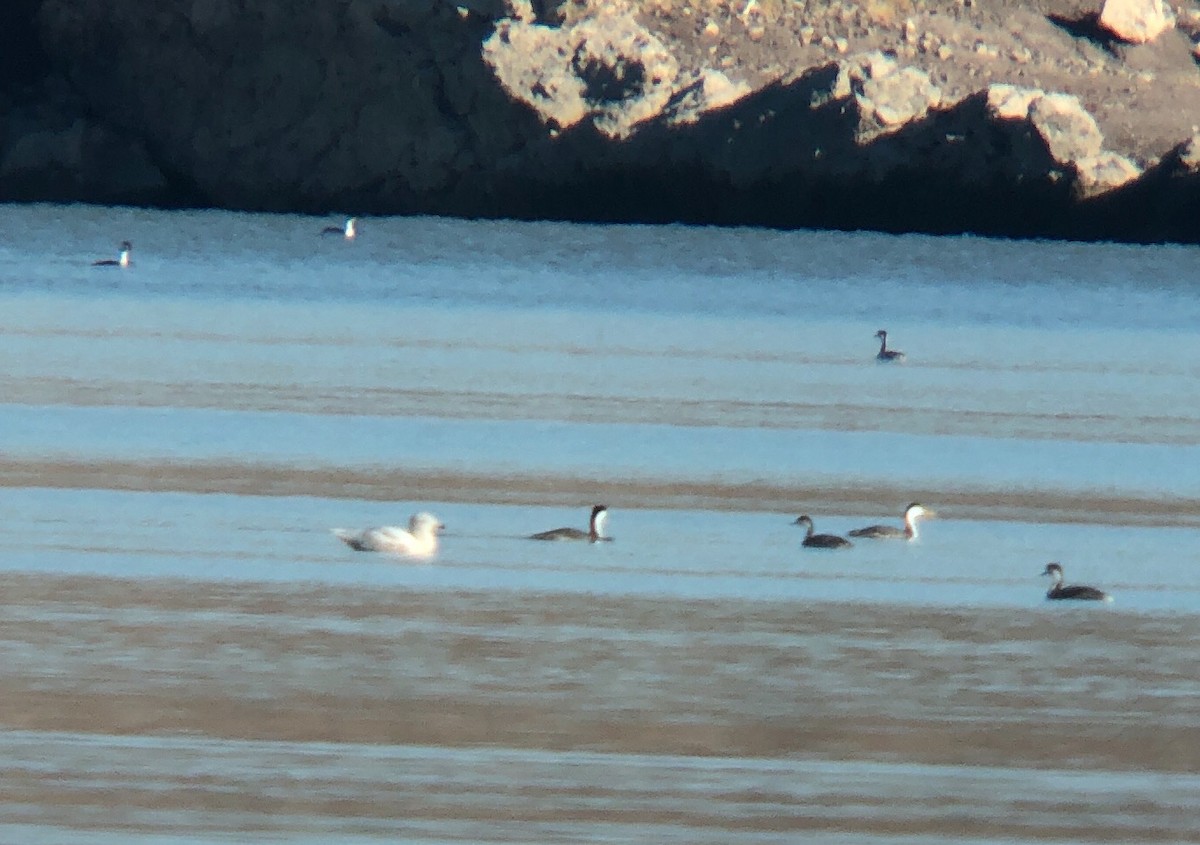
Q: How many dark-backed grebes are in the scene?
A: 7